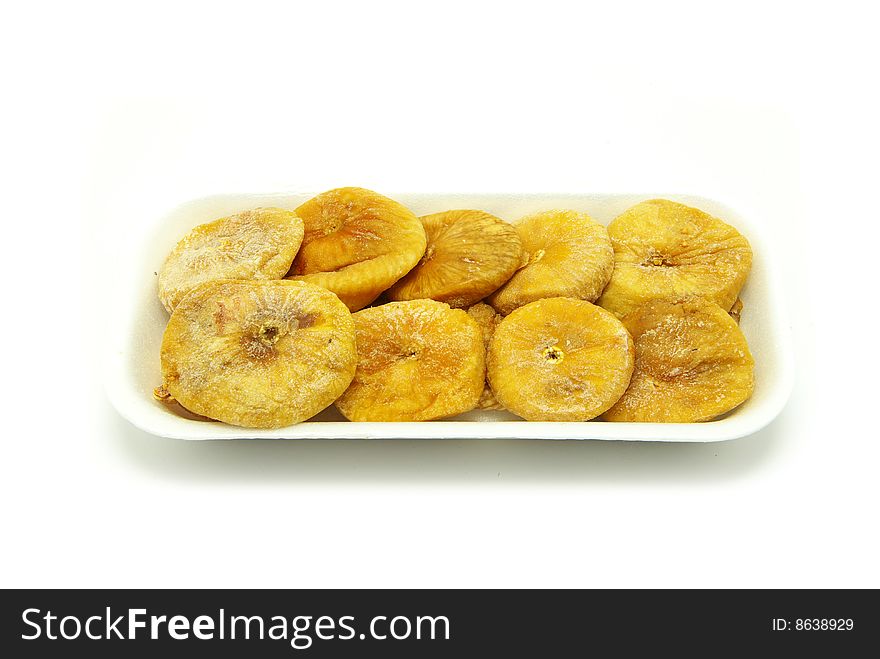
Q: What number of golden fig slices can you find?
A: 9